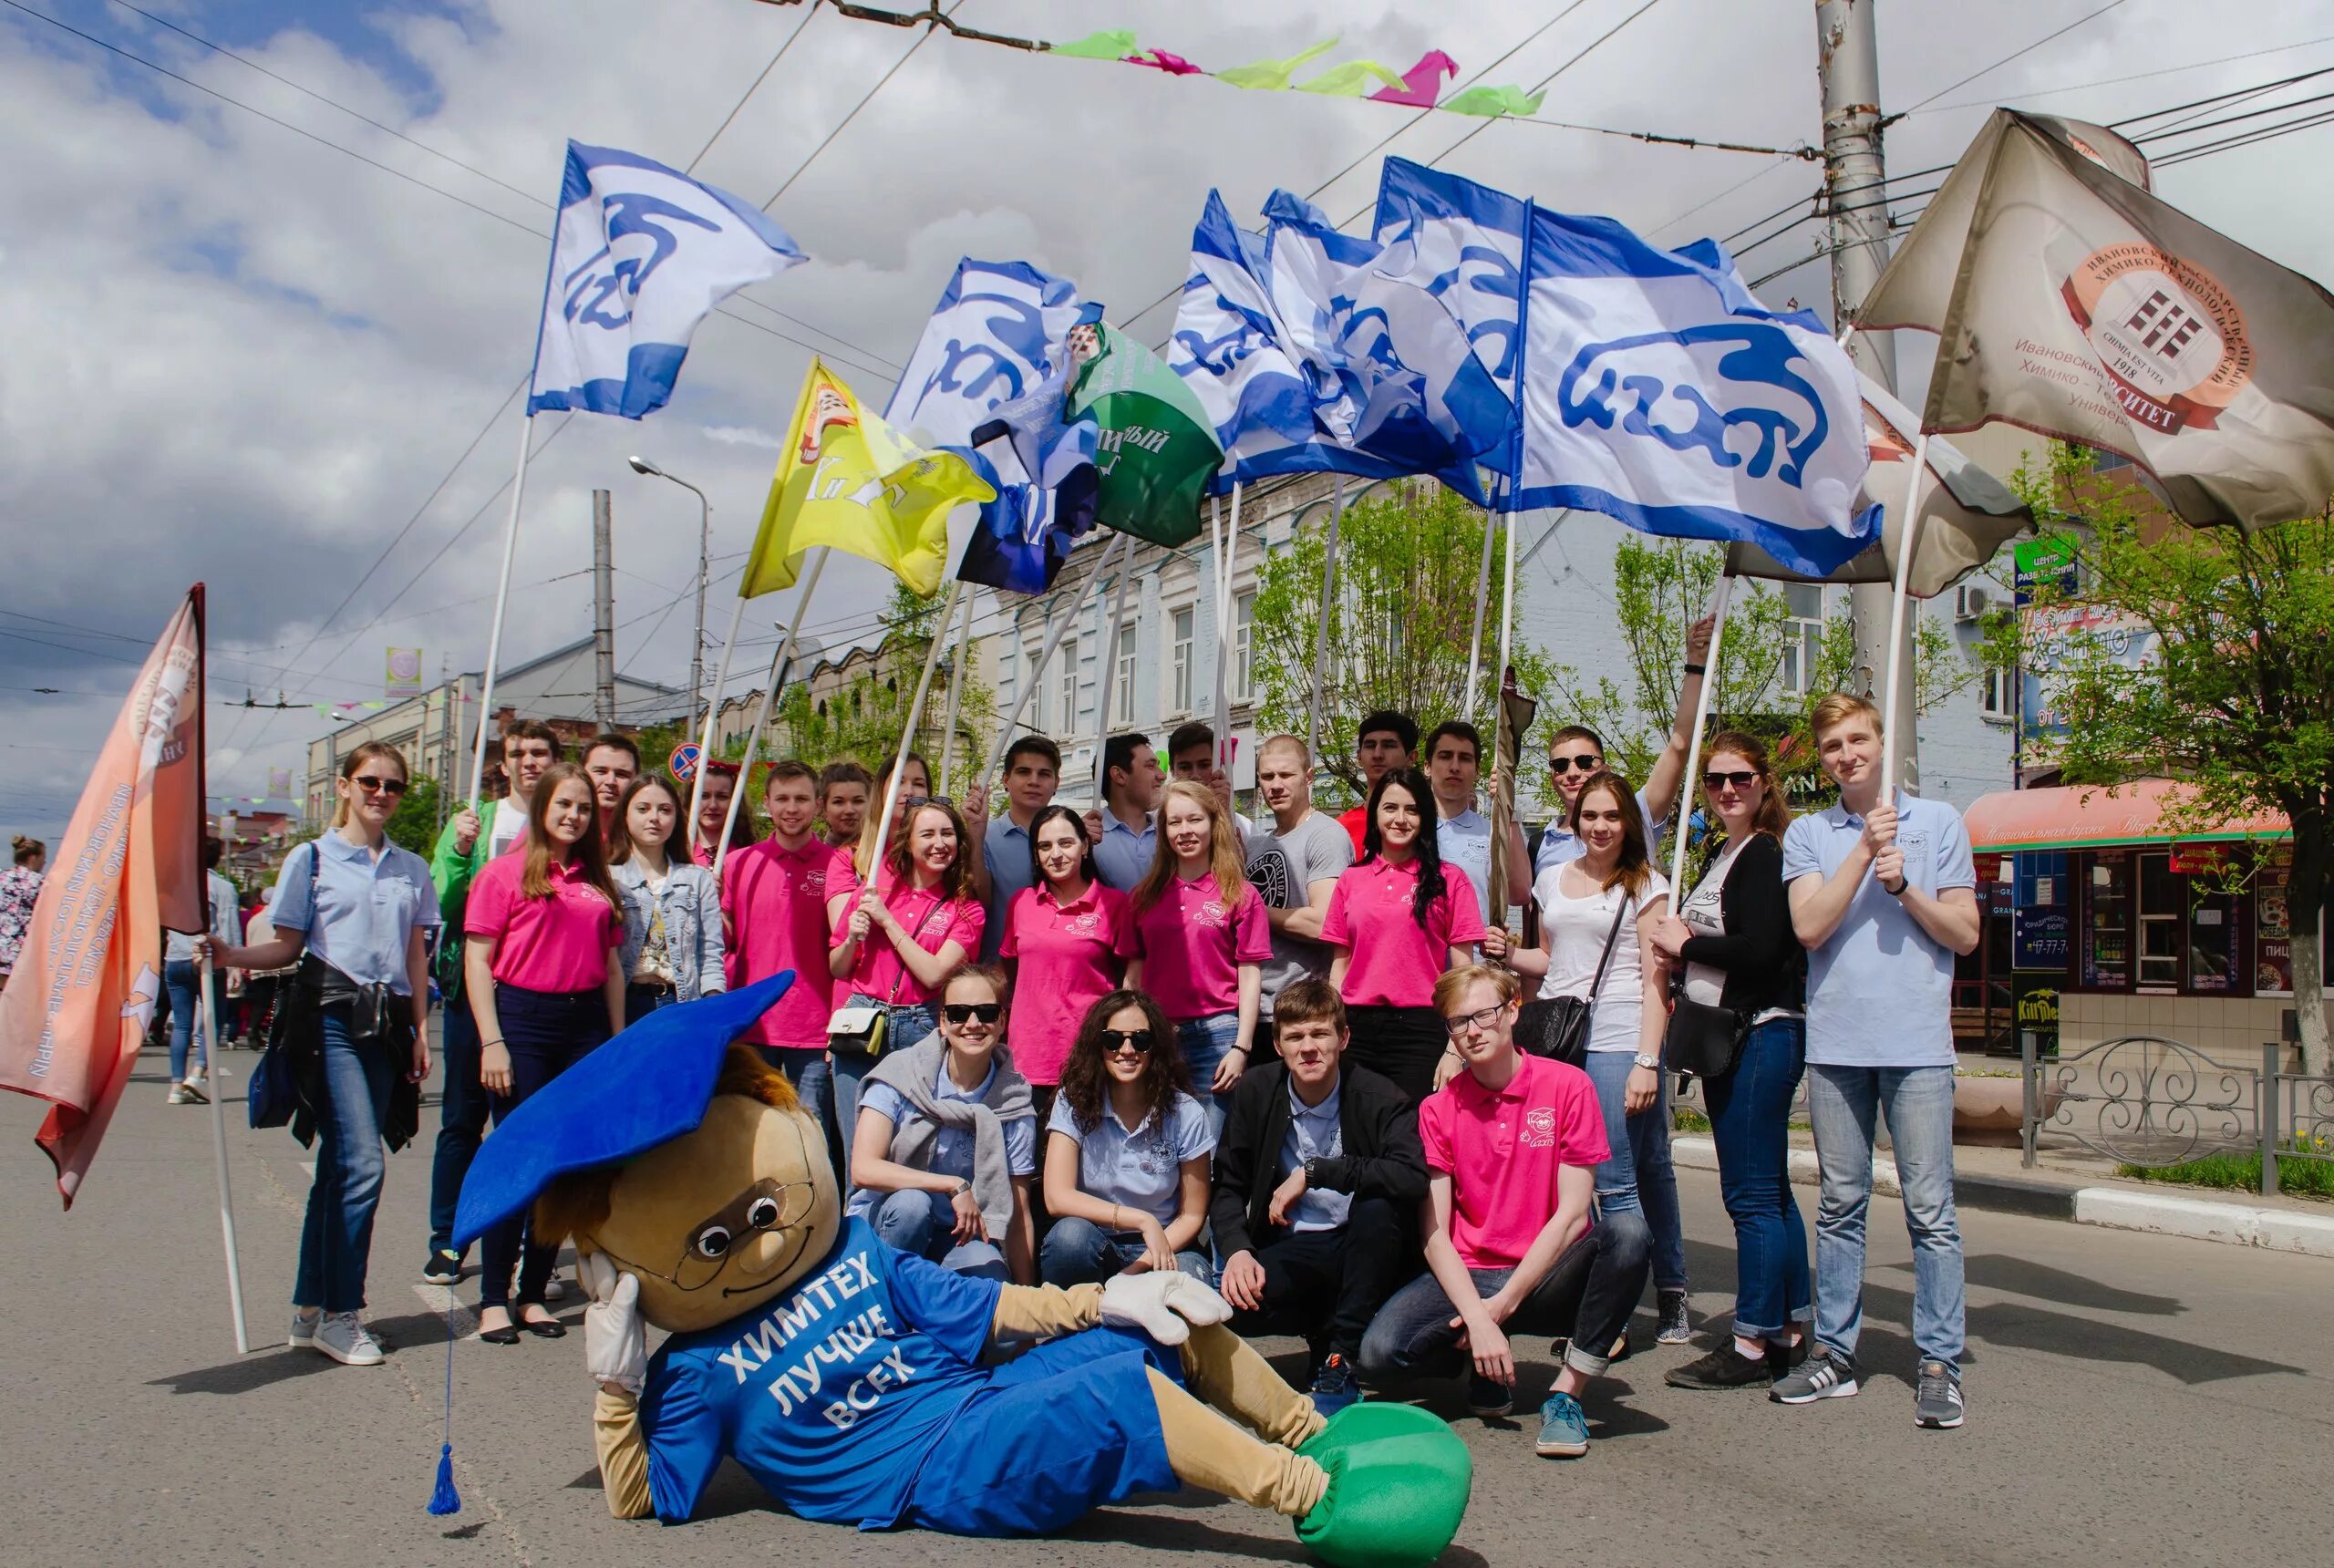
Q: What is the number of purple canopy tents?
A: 0